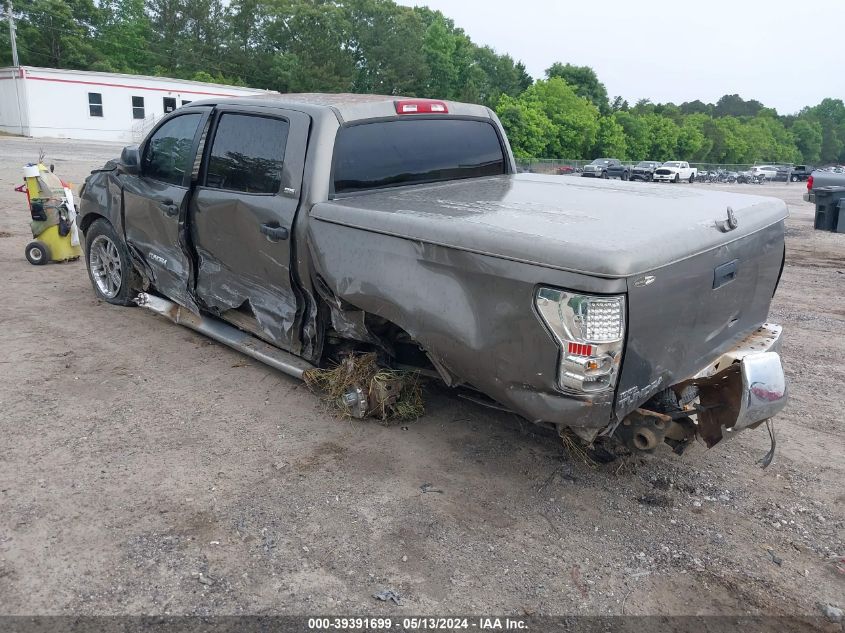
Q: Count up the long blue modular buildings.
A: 0